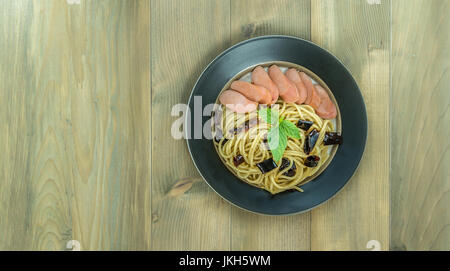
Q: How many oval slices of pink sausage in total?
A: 7